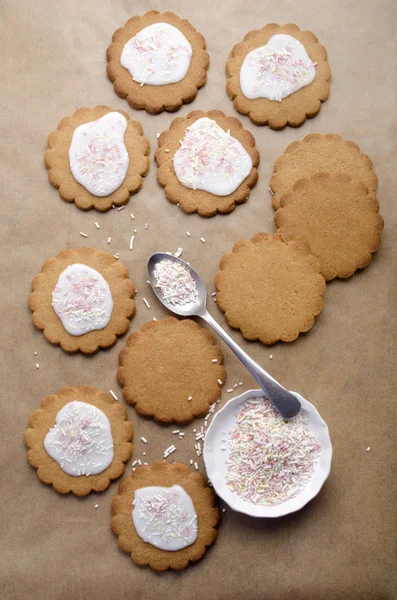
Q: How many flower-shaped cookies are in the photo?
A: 11